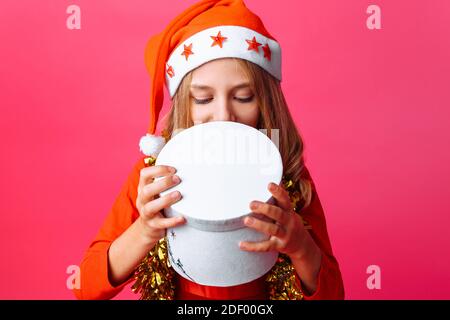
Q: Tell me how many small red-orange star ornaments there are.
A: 5